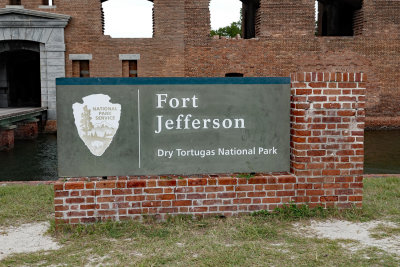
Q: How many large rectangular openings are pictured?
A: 3